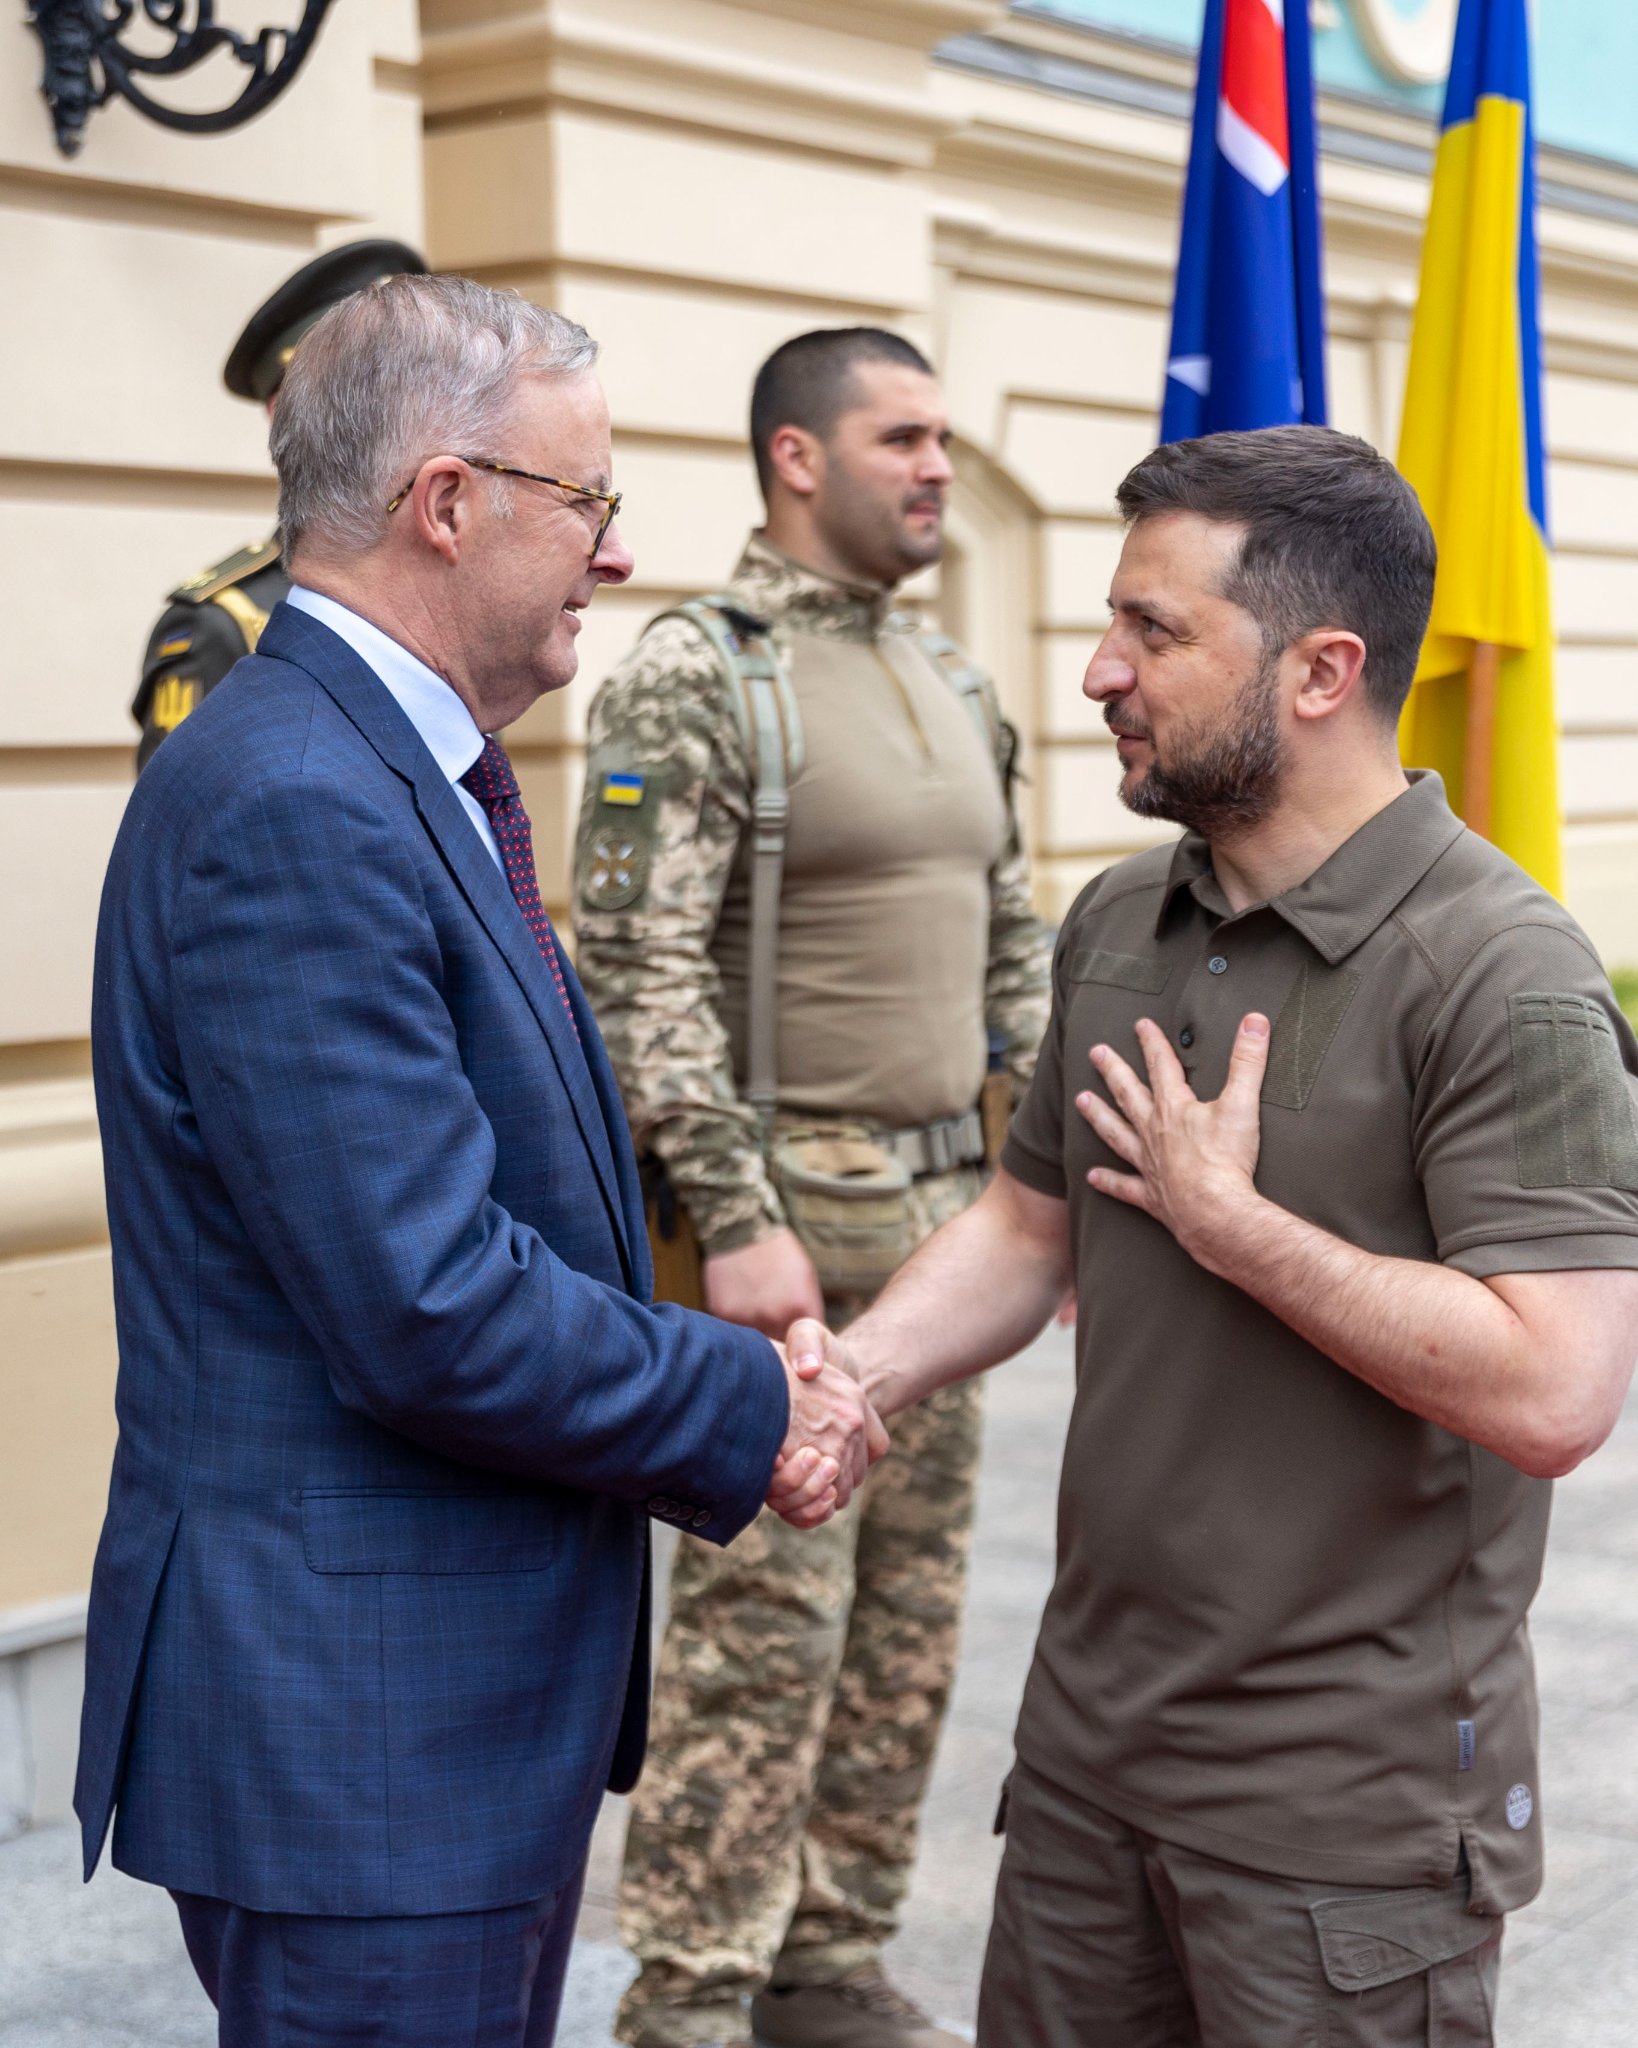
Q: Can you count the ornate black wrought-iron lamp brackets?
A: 1